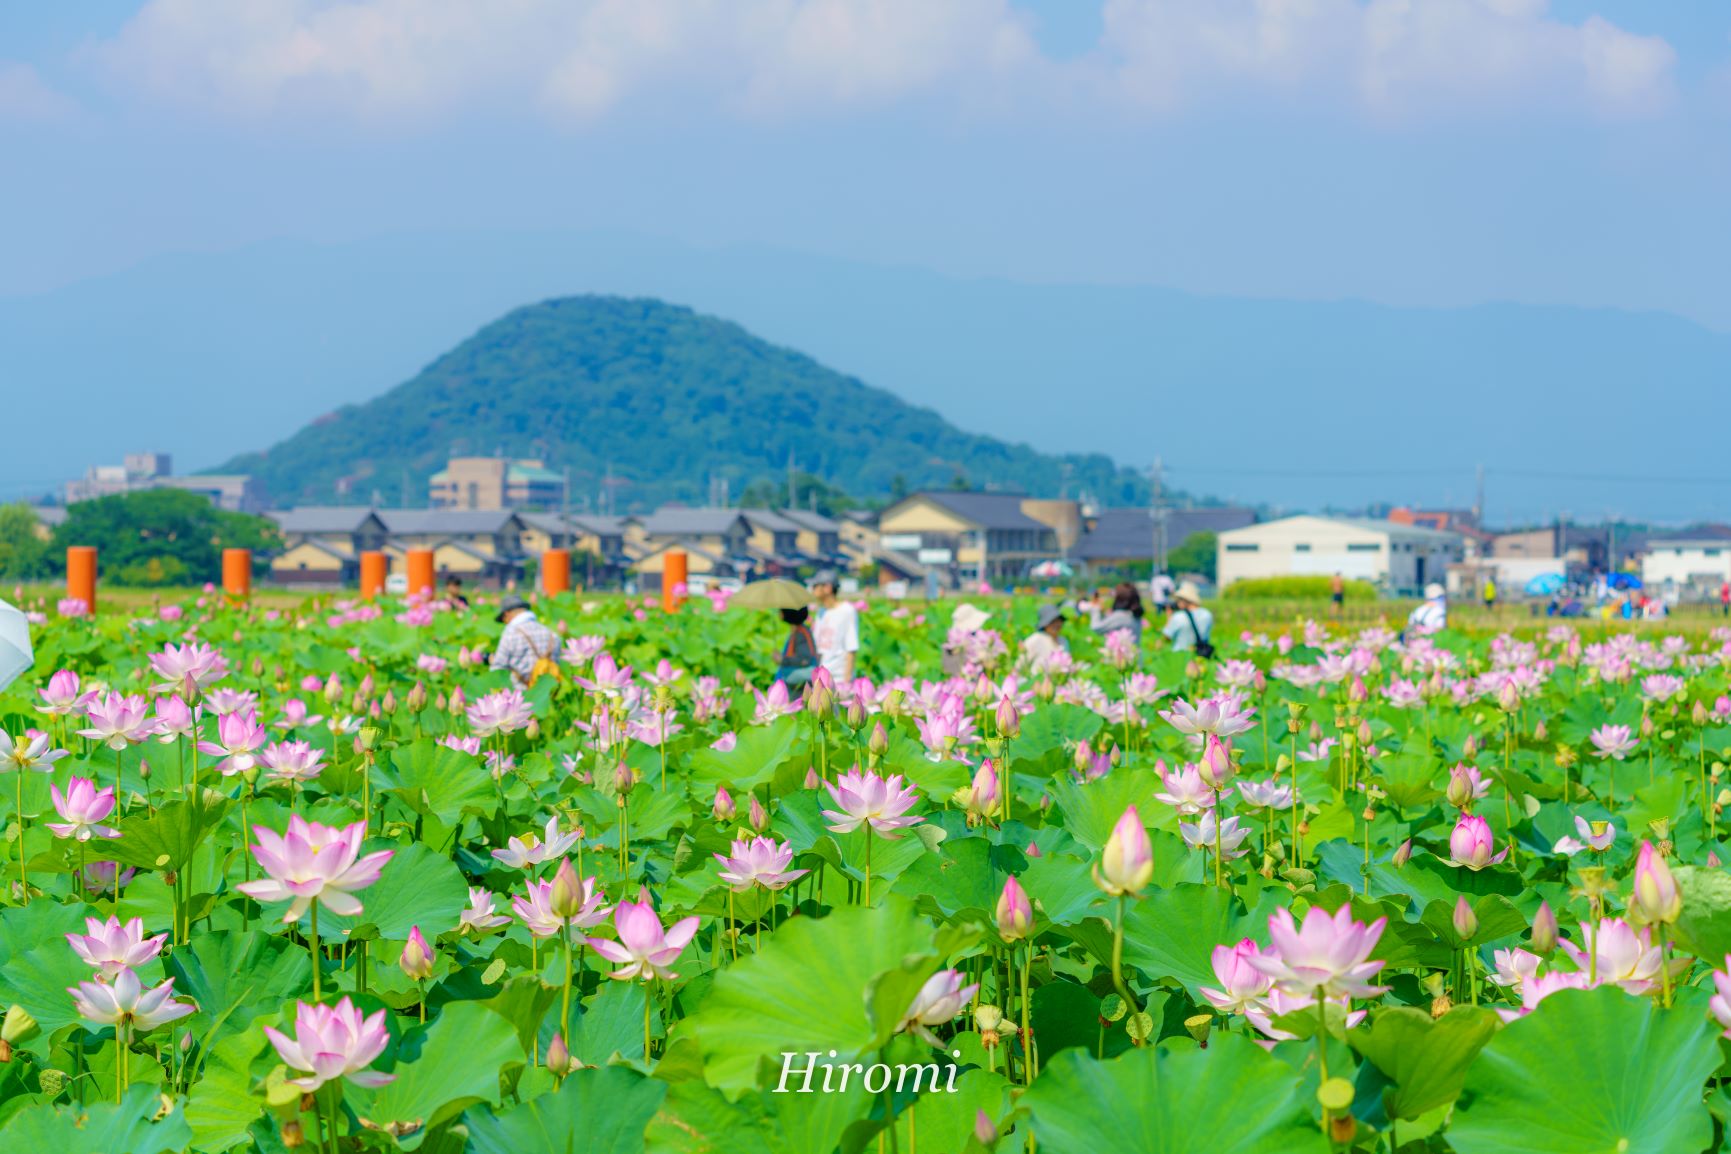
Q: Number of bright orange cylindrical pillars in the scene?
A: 6